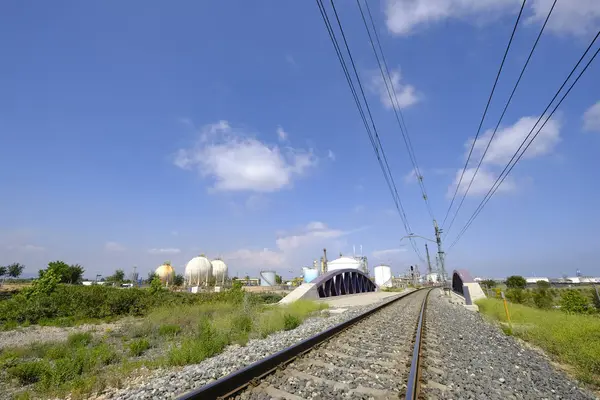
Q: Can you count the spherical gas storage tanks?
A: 3